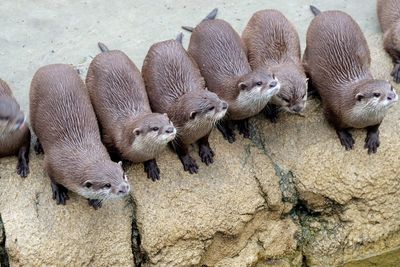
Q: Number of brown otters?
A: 8